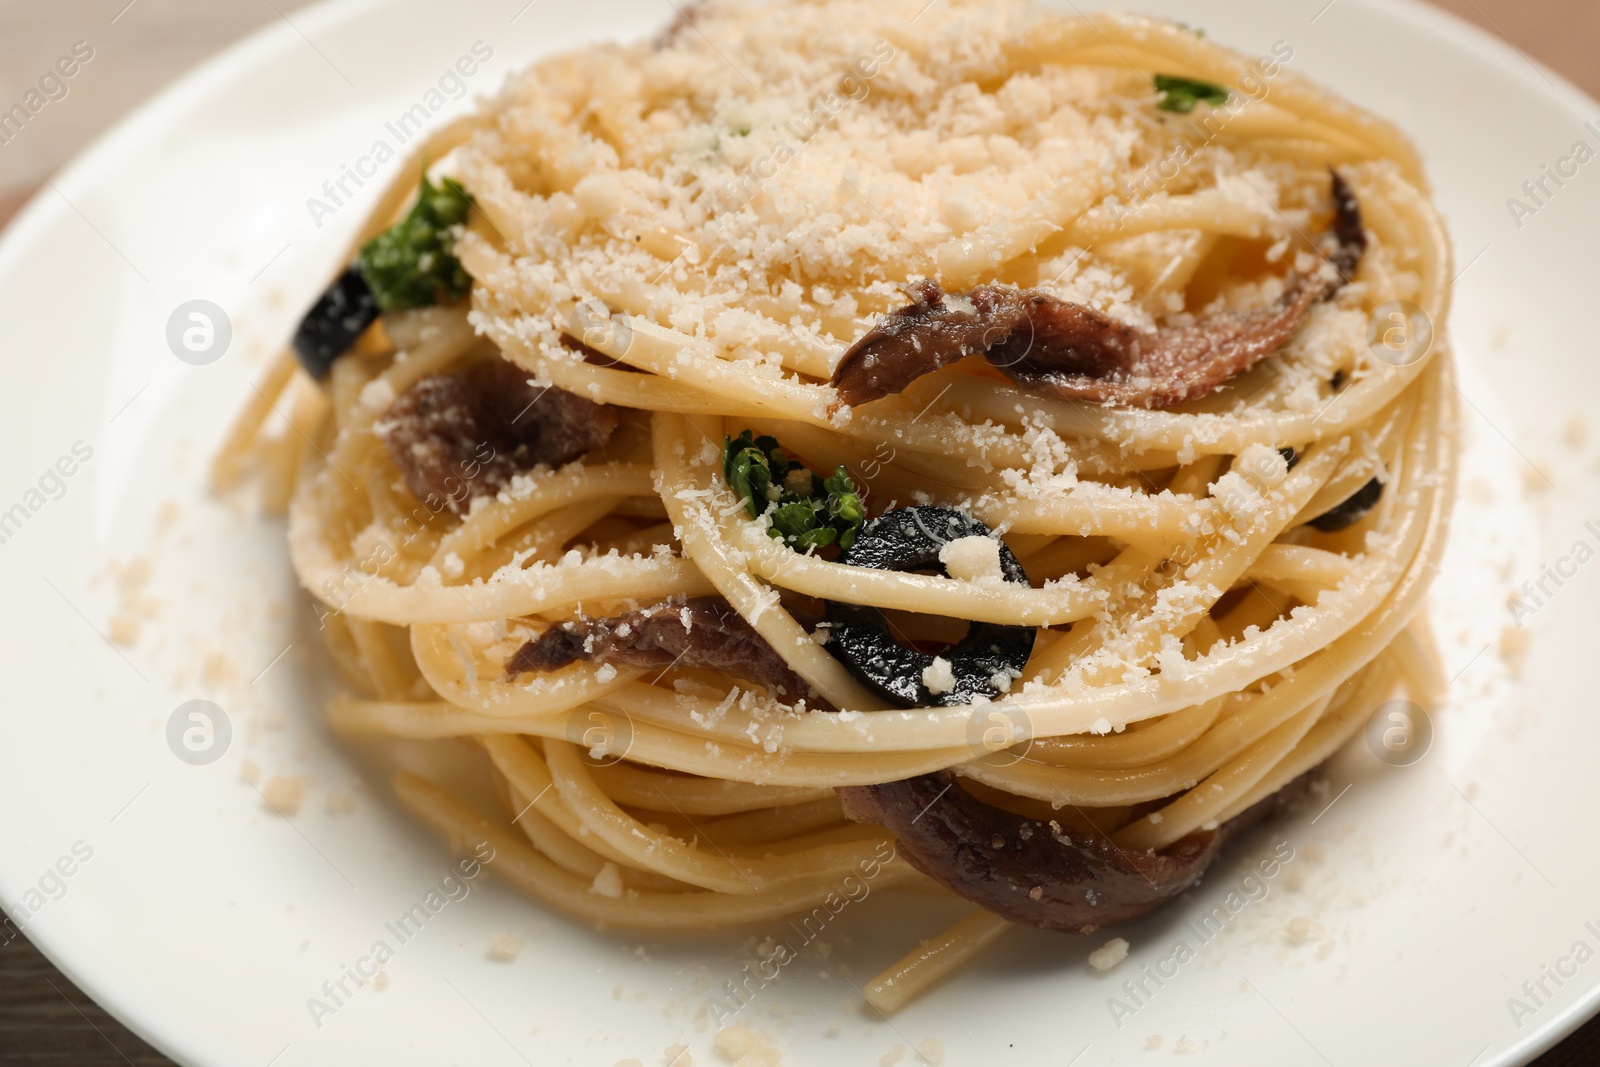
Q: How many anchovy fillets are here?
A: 4